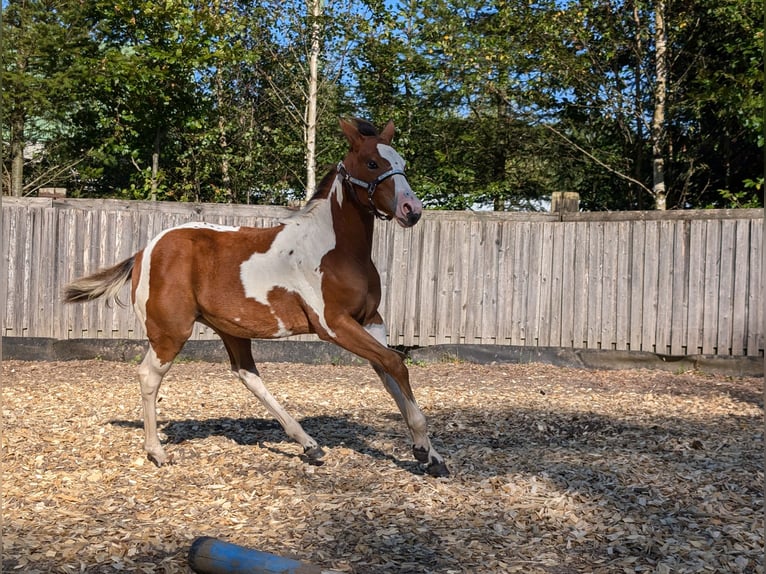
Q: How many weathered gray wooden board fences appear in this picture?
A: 1